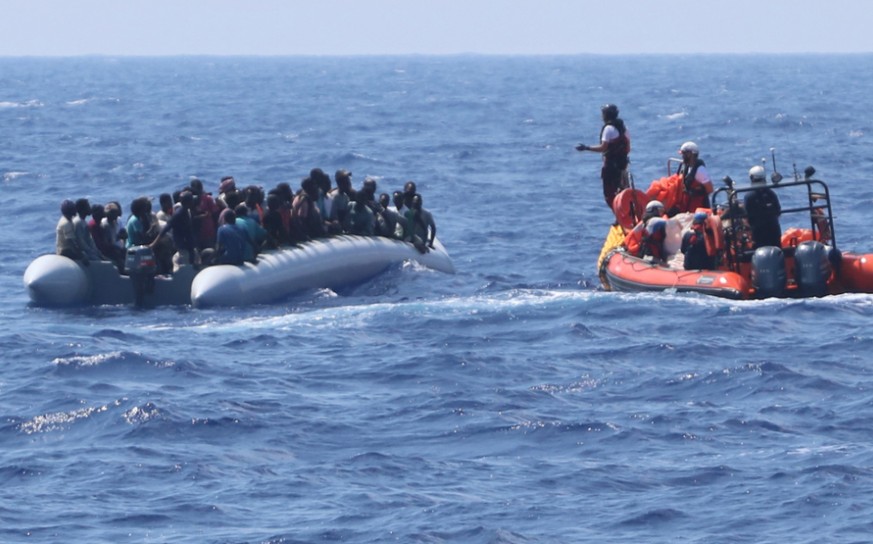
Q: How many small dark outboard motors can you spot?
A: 3